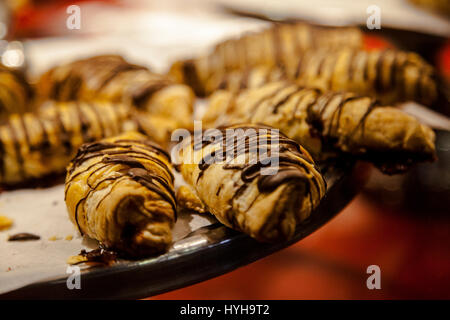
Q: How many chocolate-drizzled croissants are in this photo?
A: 8